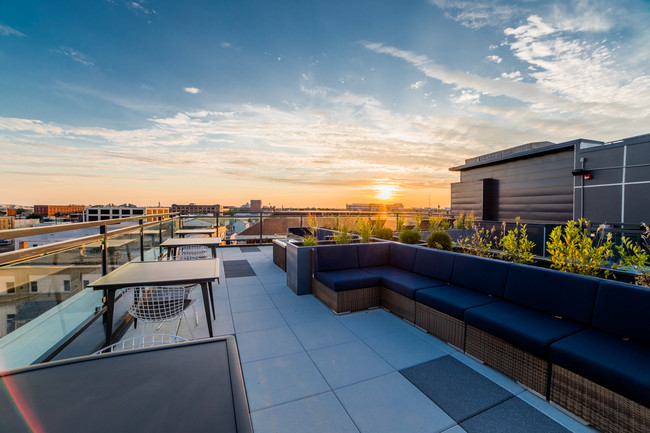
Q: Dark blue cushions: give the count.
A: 12